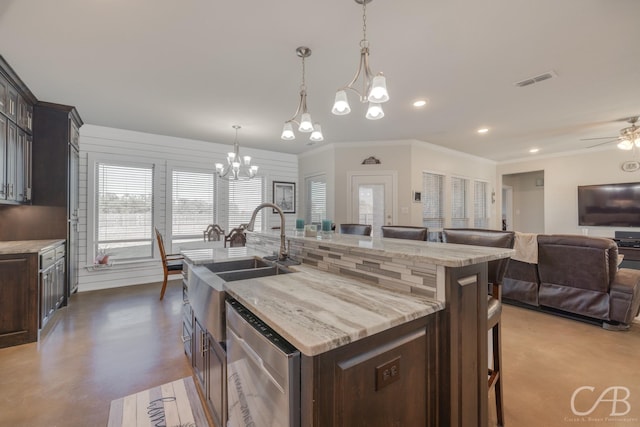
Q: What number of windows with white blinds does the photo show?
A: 7